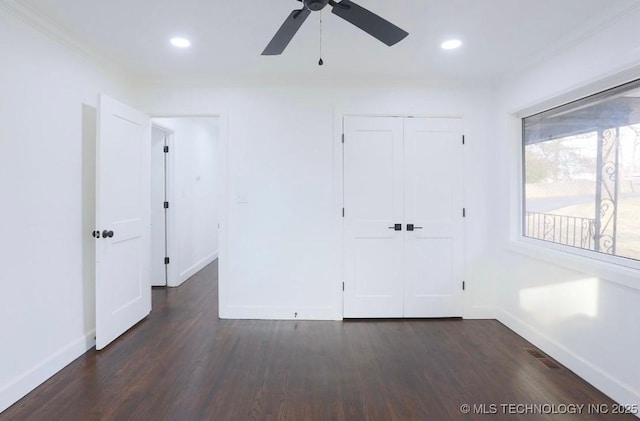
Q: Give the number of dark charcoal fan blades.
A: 2